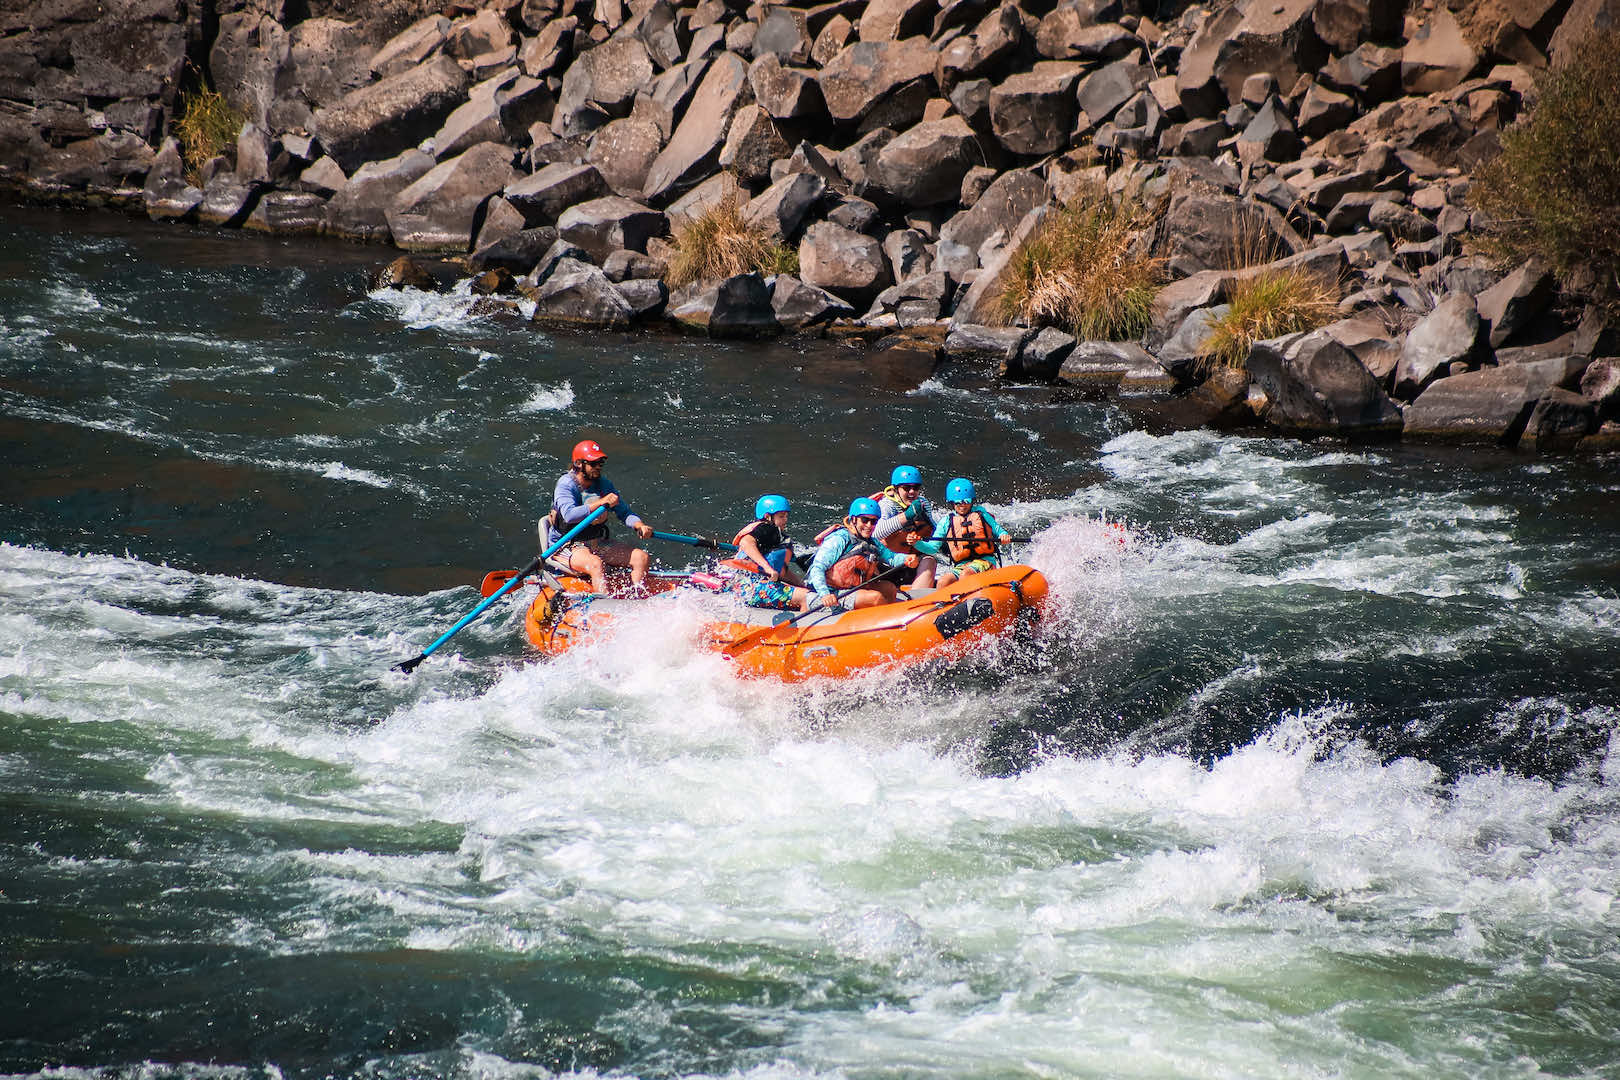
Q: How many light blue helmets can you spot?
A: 4